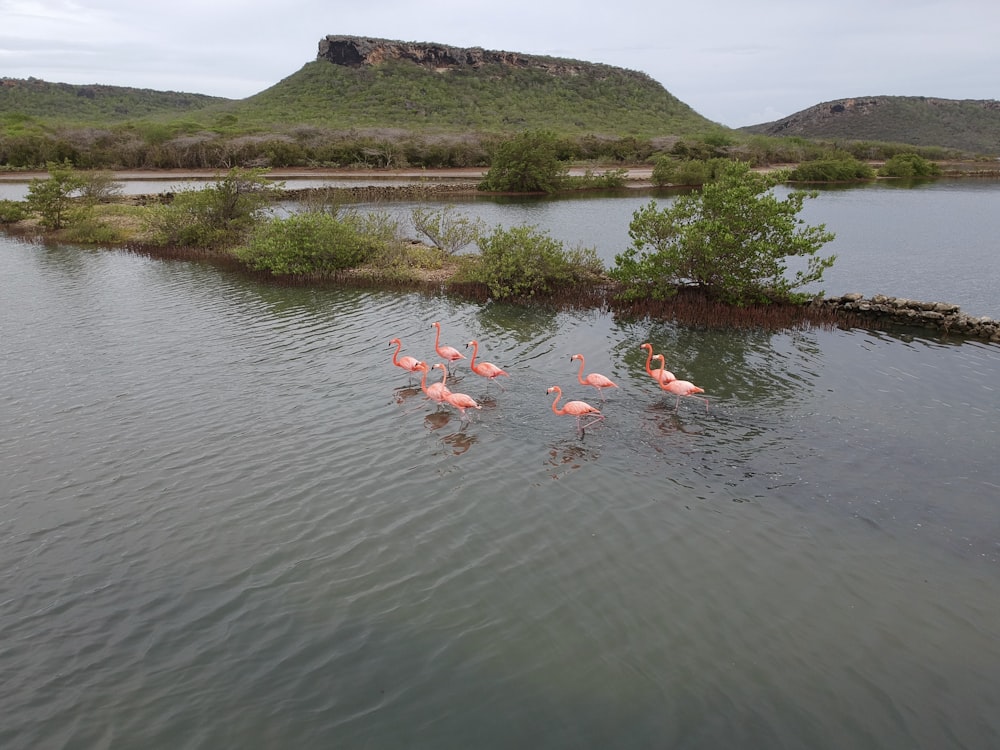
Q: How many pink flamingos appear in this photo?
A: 9